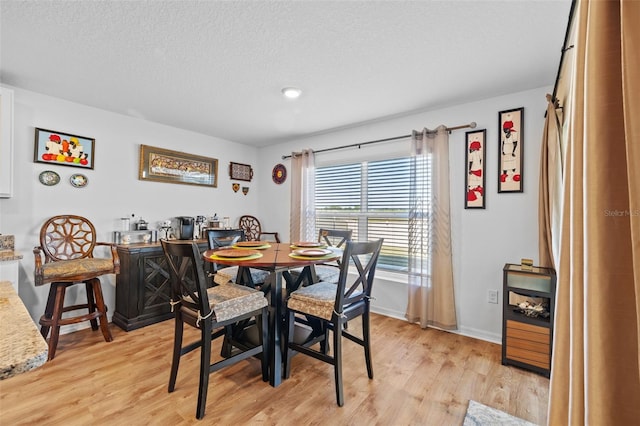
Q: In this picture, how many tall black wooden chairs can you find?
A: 4